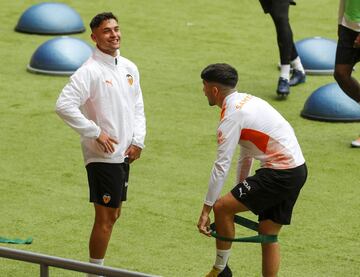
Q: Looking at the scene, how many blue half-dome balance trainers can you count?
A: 4